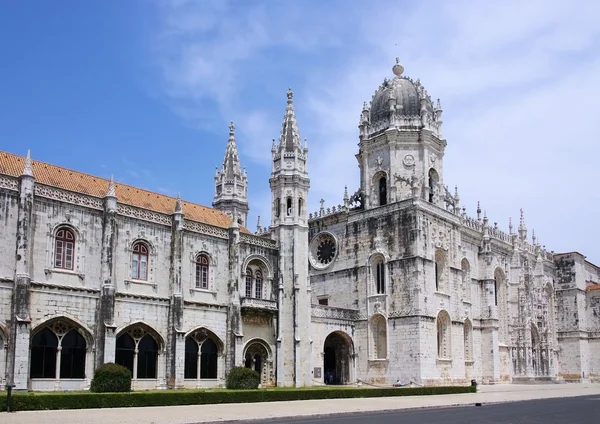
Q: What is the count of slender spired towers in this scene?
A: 2